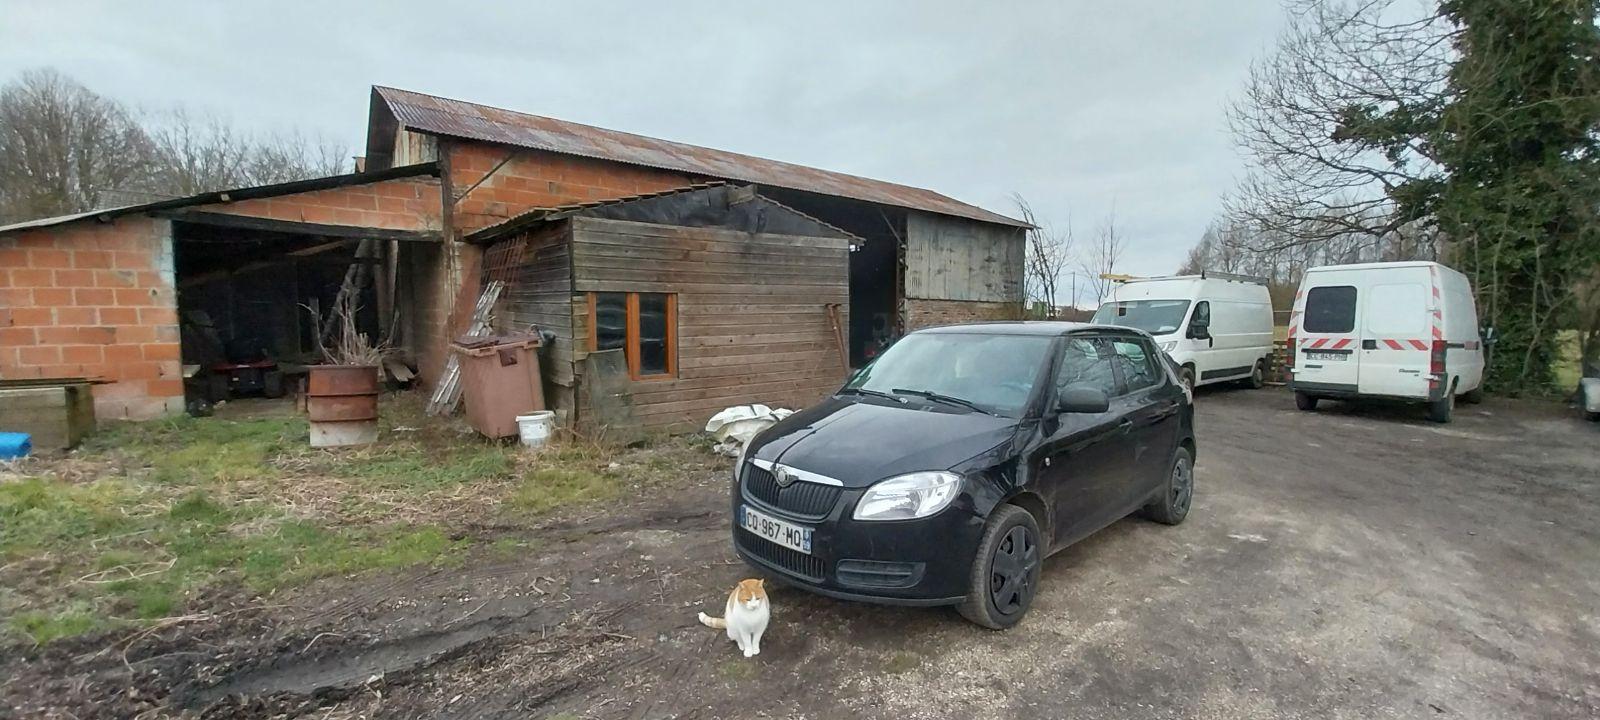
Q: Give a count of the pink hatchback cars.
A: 0